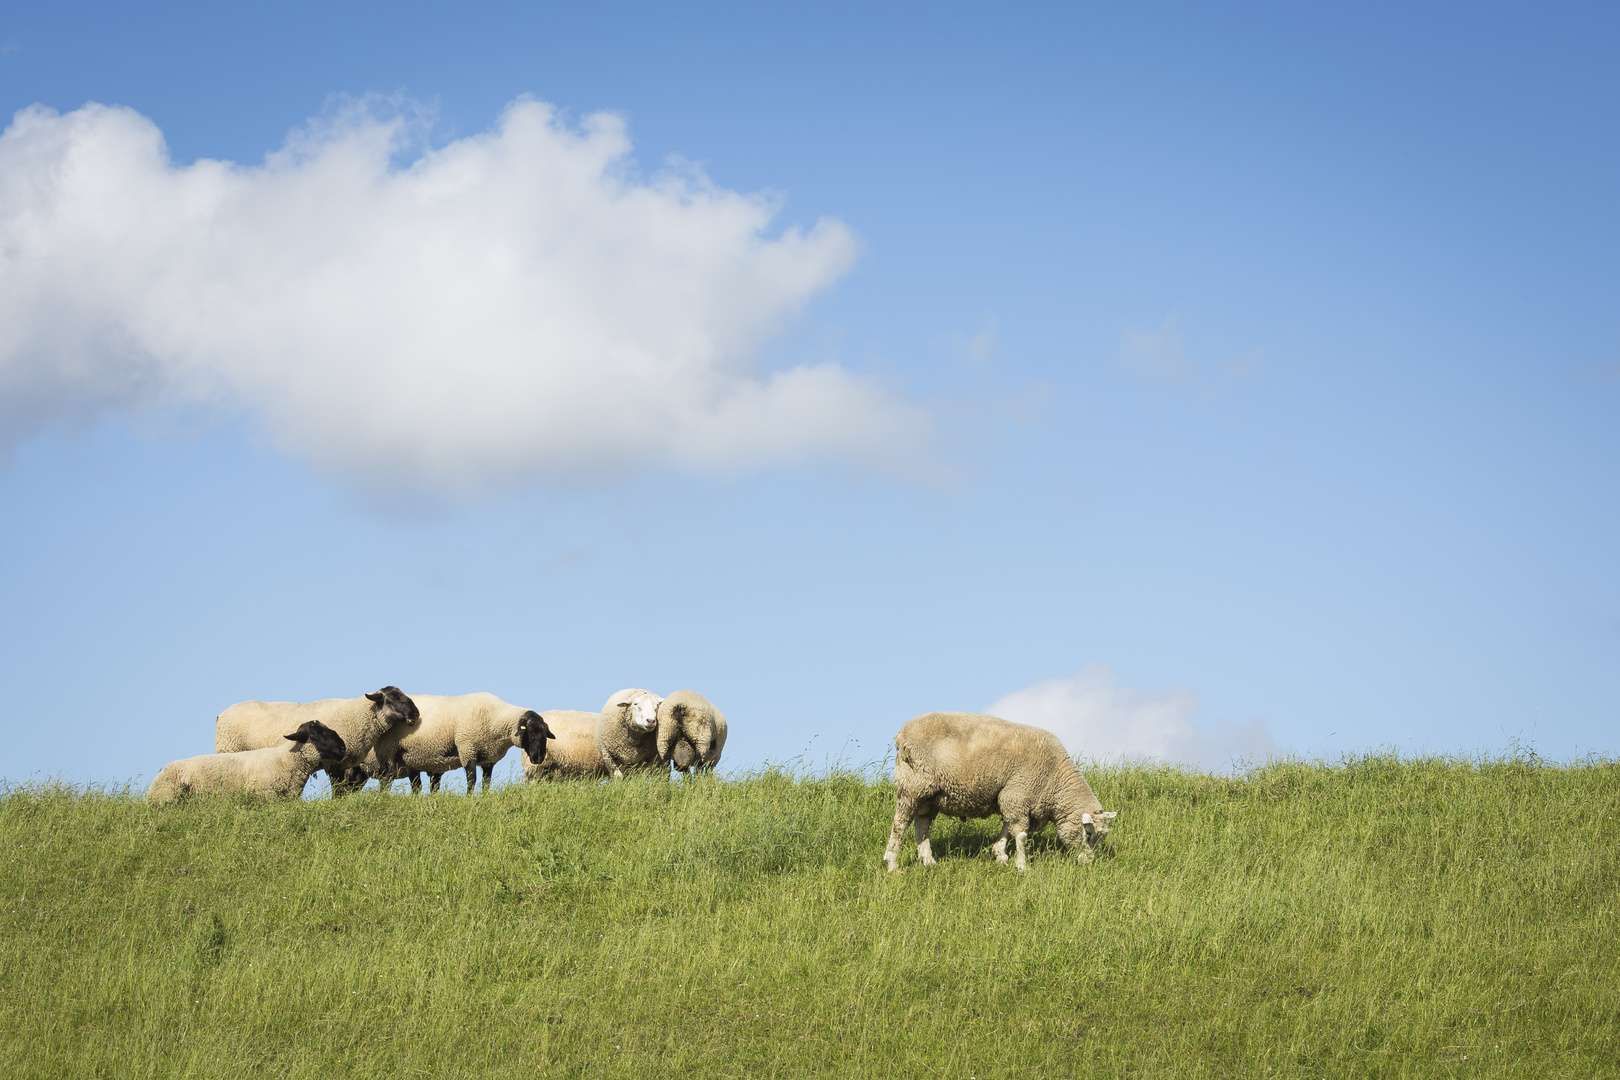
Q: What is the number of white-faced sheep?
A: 2